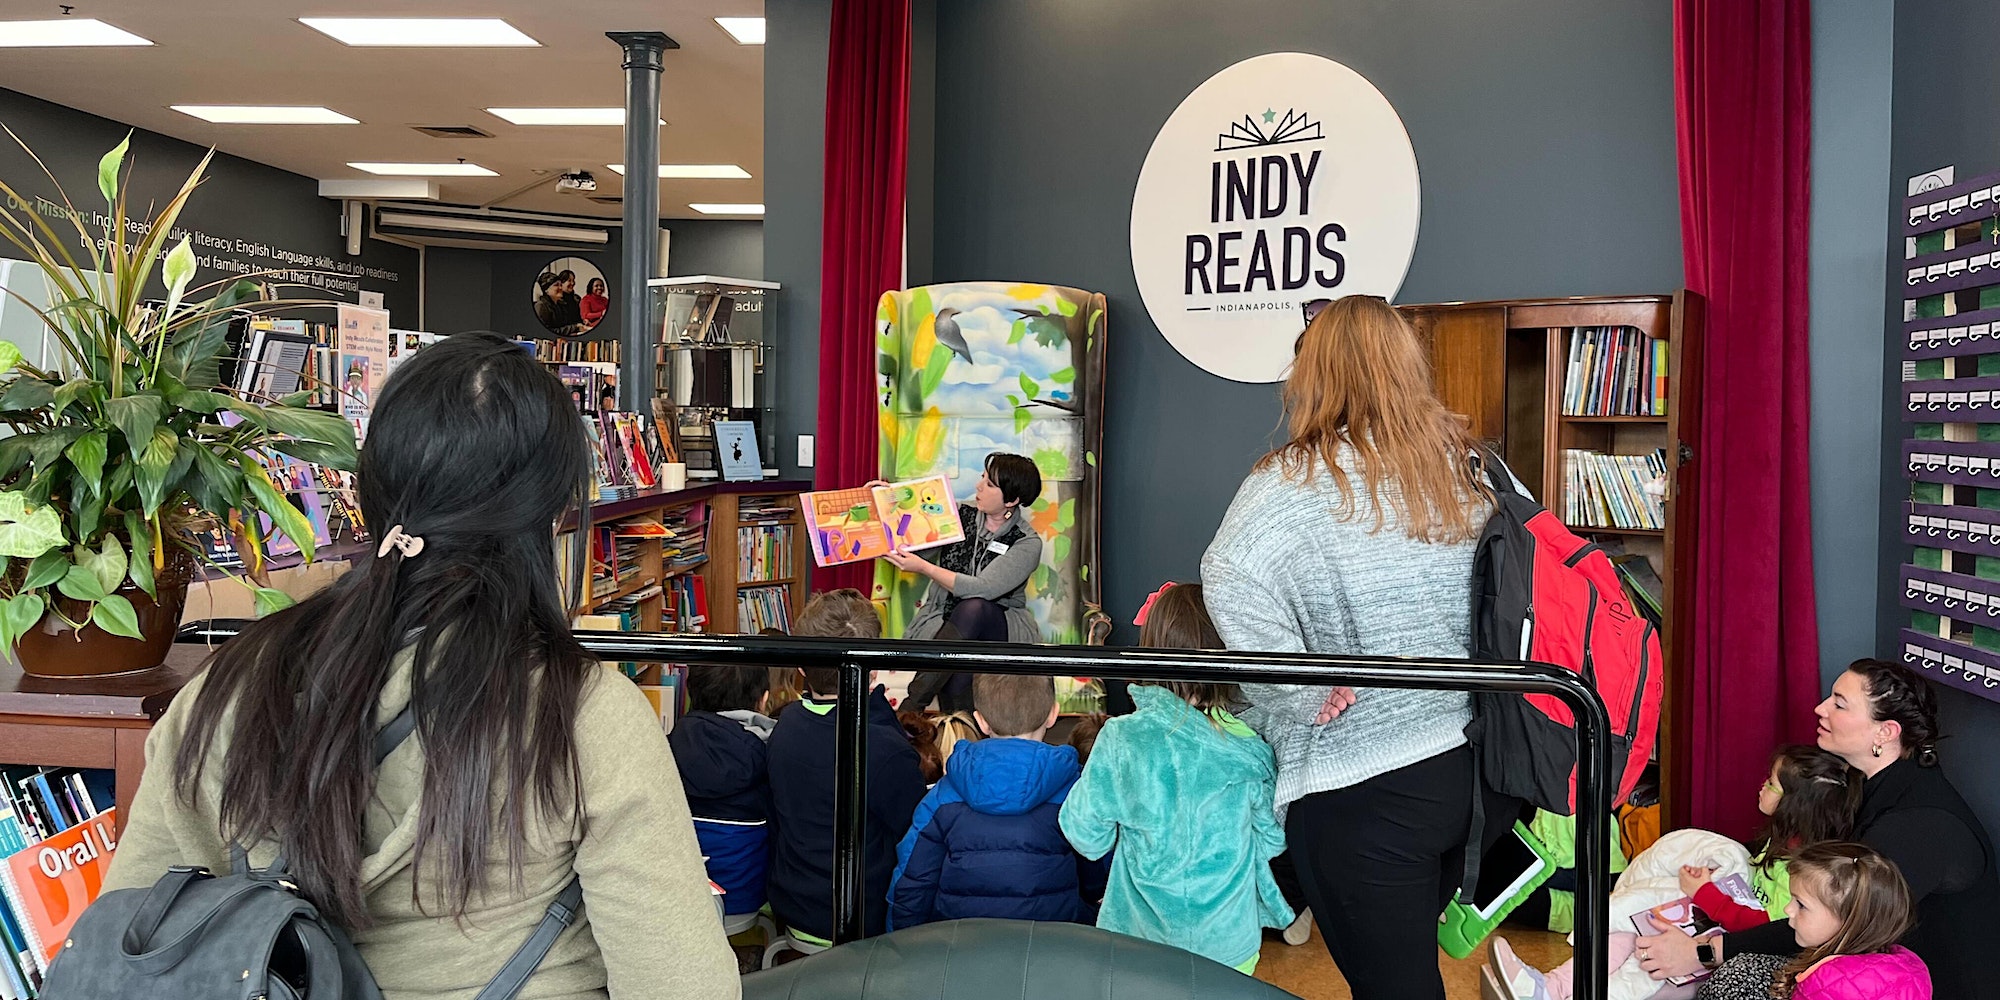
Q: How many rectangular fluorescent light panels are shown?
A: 8